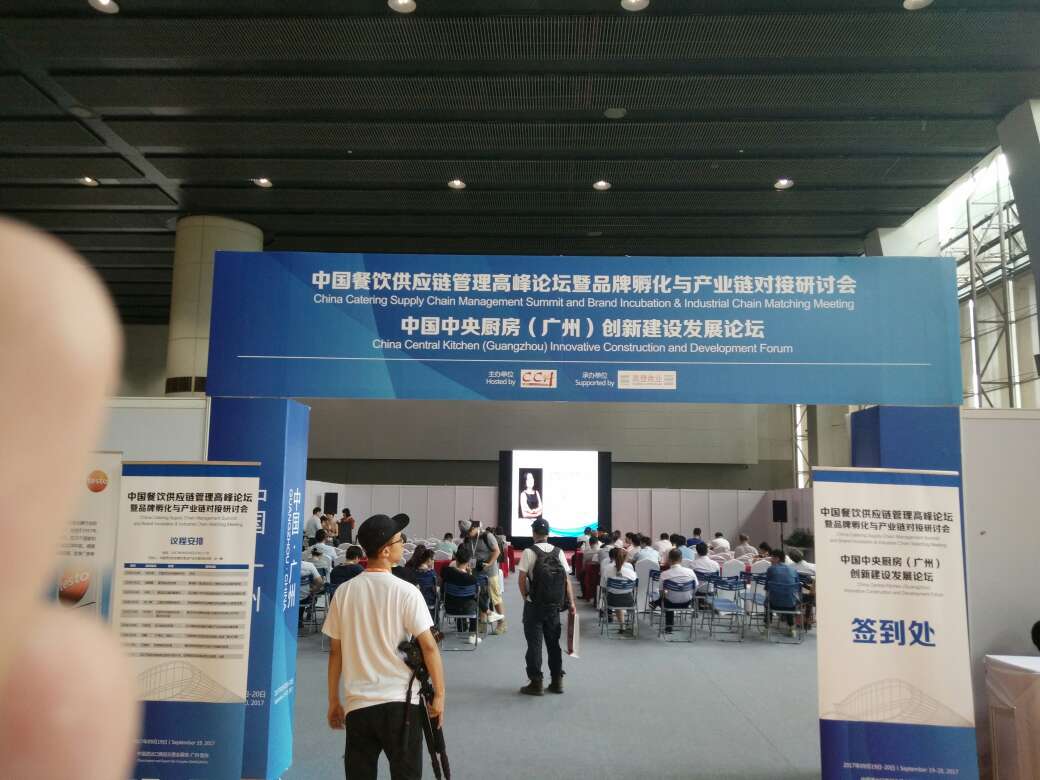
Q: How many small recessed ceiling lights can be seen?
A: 9